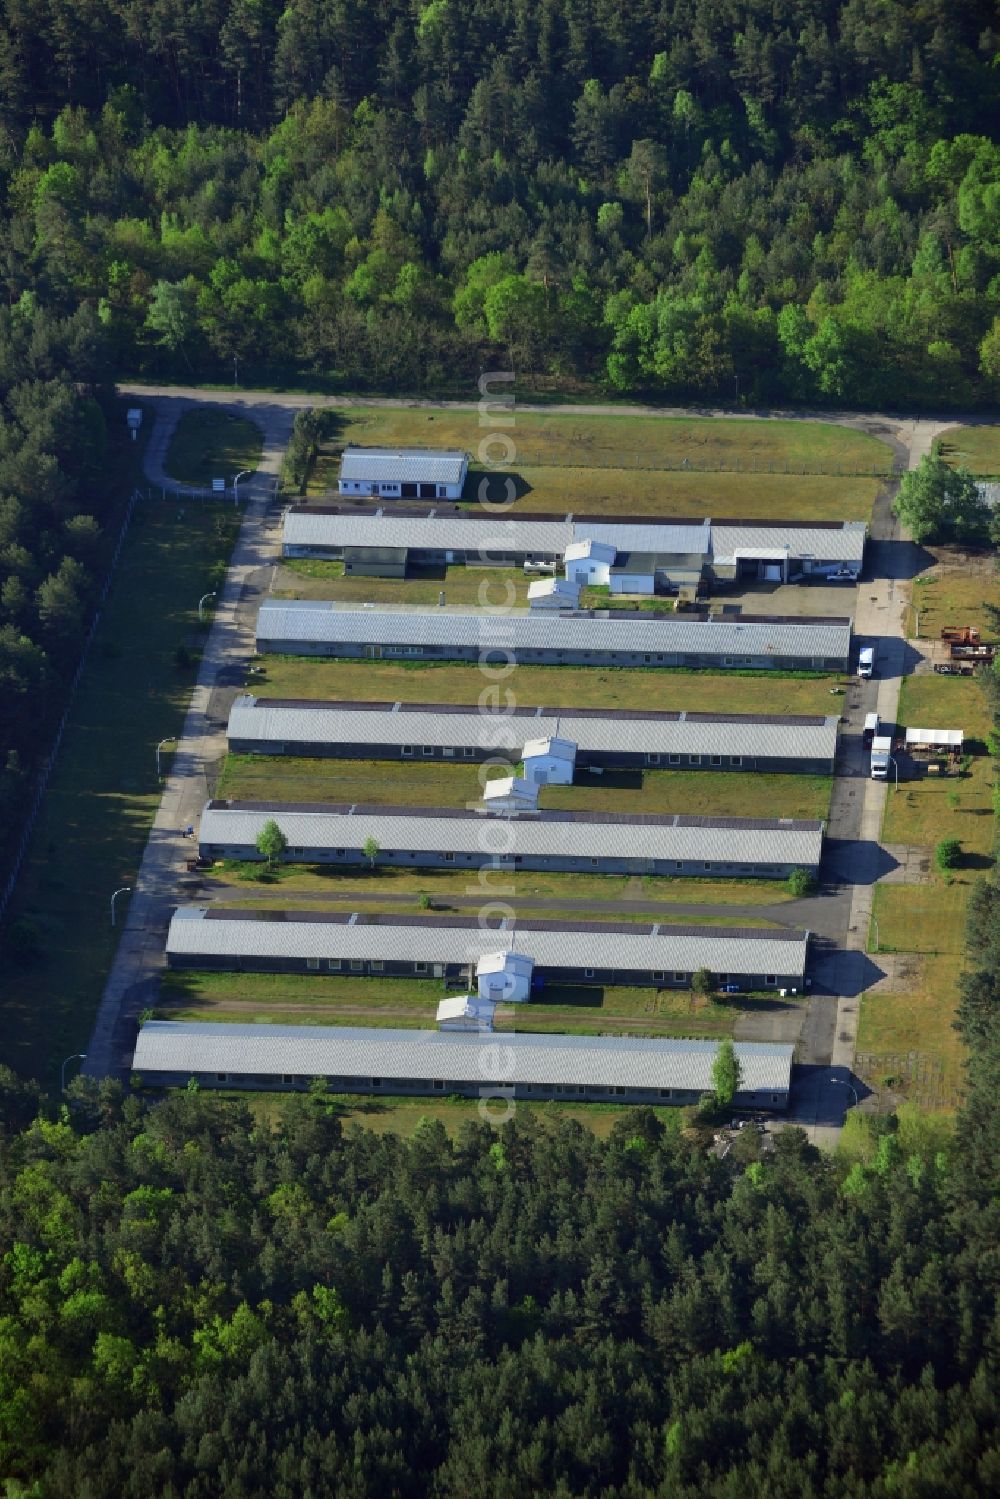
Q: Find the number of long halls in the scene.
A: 6